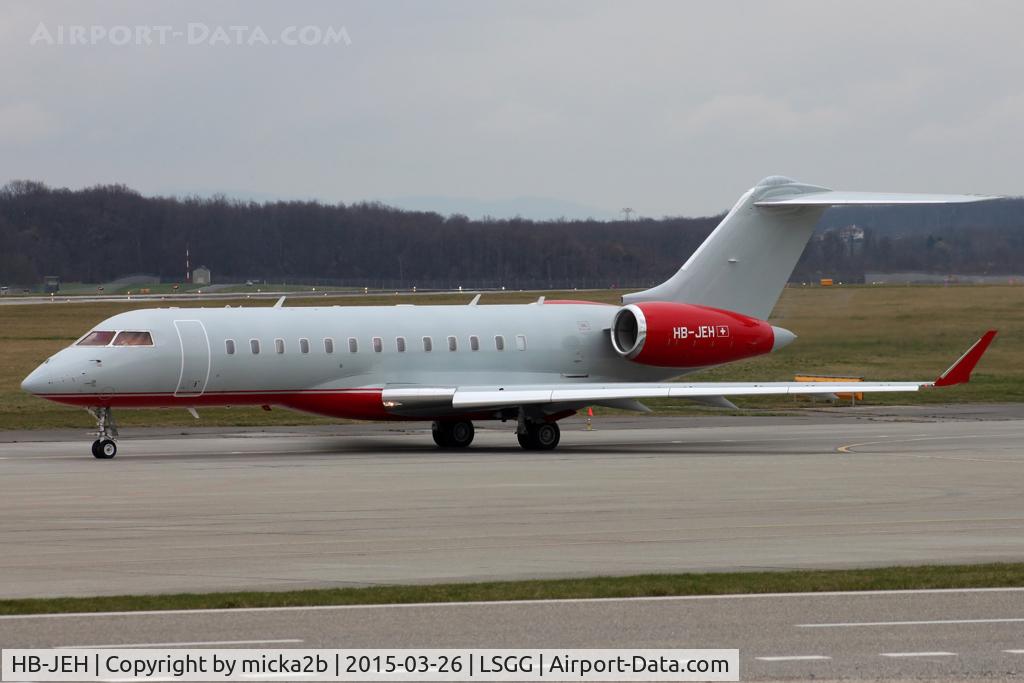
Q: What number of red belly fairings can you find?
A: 1